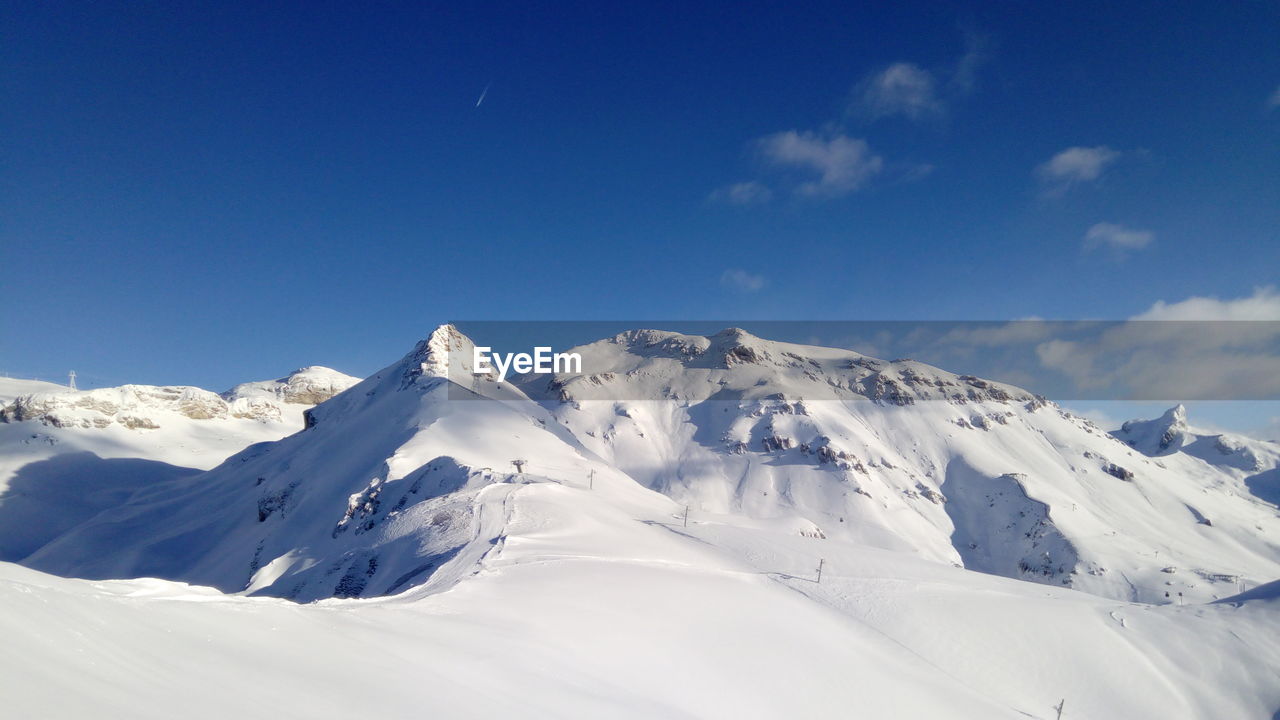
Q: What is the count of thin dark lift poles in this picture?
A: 4